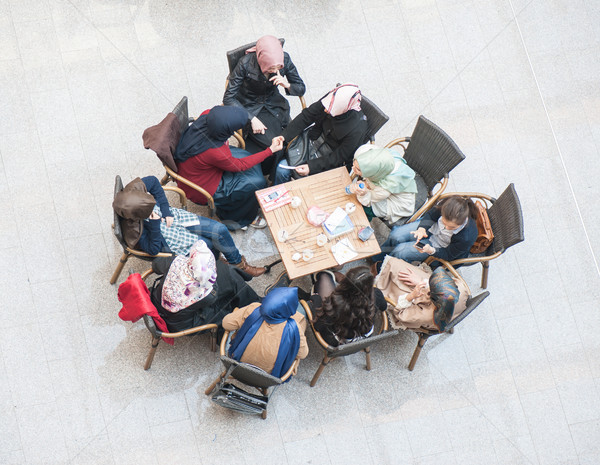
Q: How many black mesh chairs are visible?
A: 10